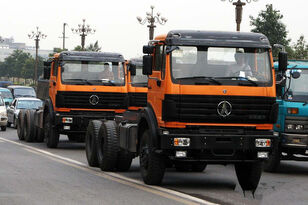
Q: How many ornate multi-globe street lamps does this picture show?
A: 4